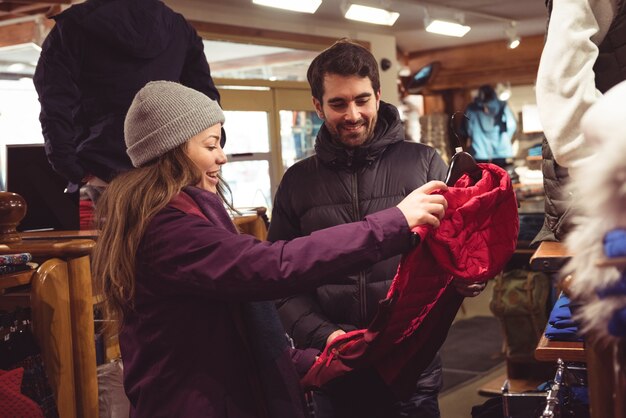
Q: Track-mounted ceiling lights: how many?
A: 4